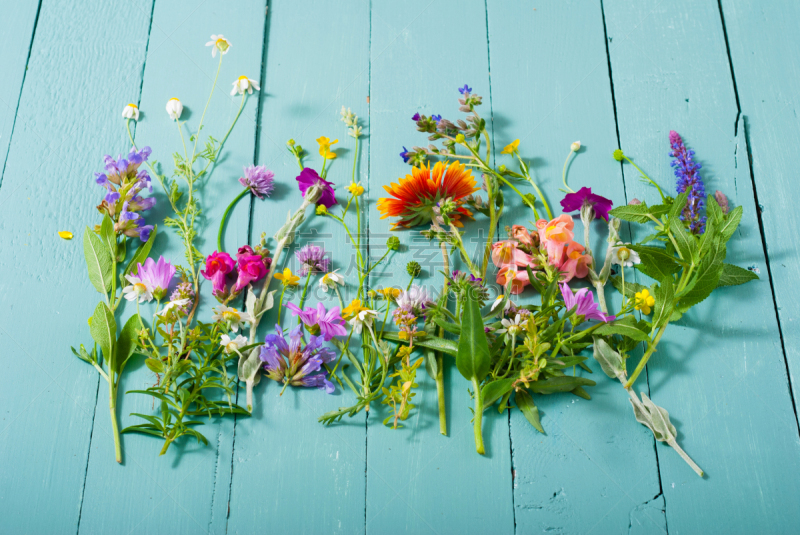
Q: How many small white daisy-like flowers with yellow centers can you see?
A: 13